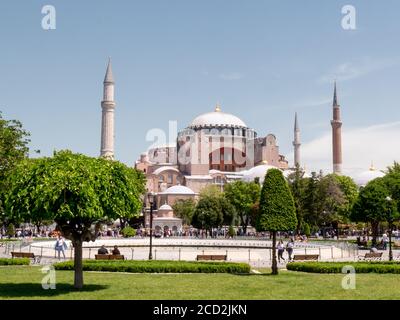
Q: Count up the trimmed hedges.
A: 3